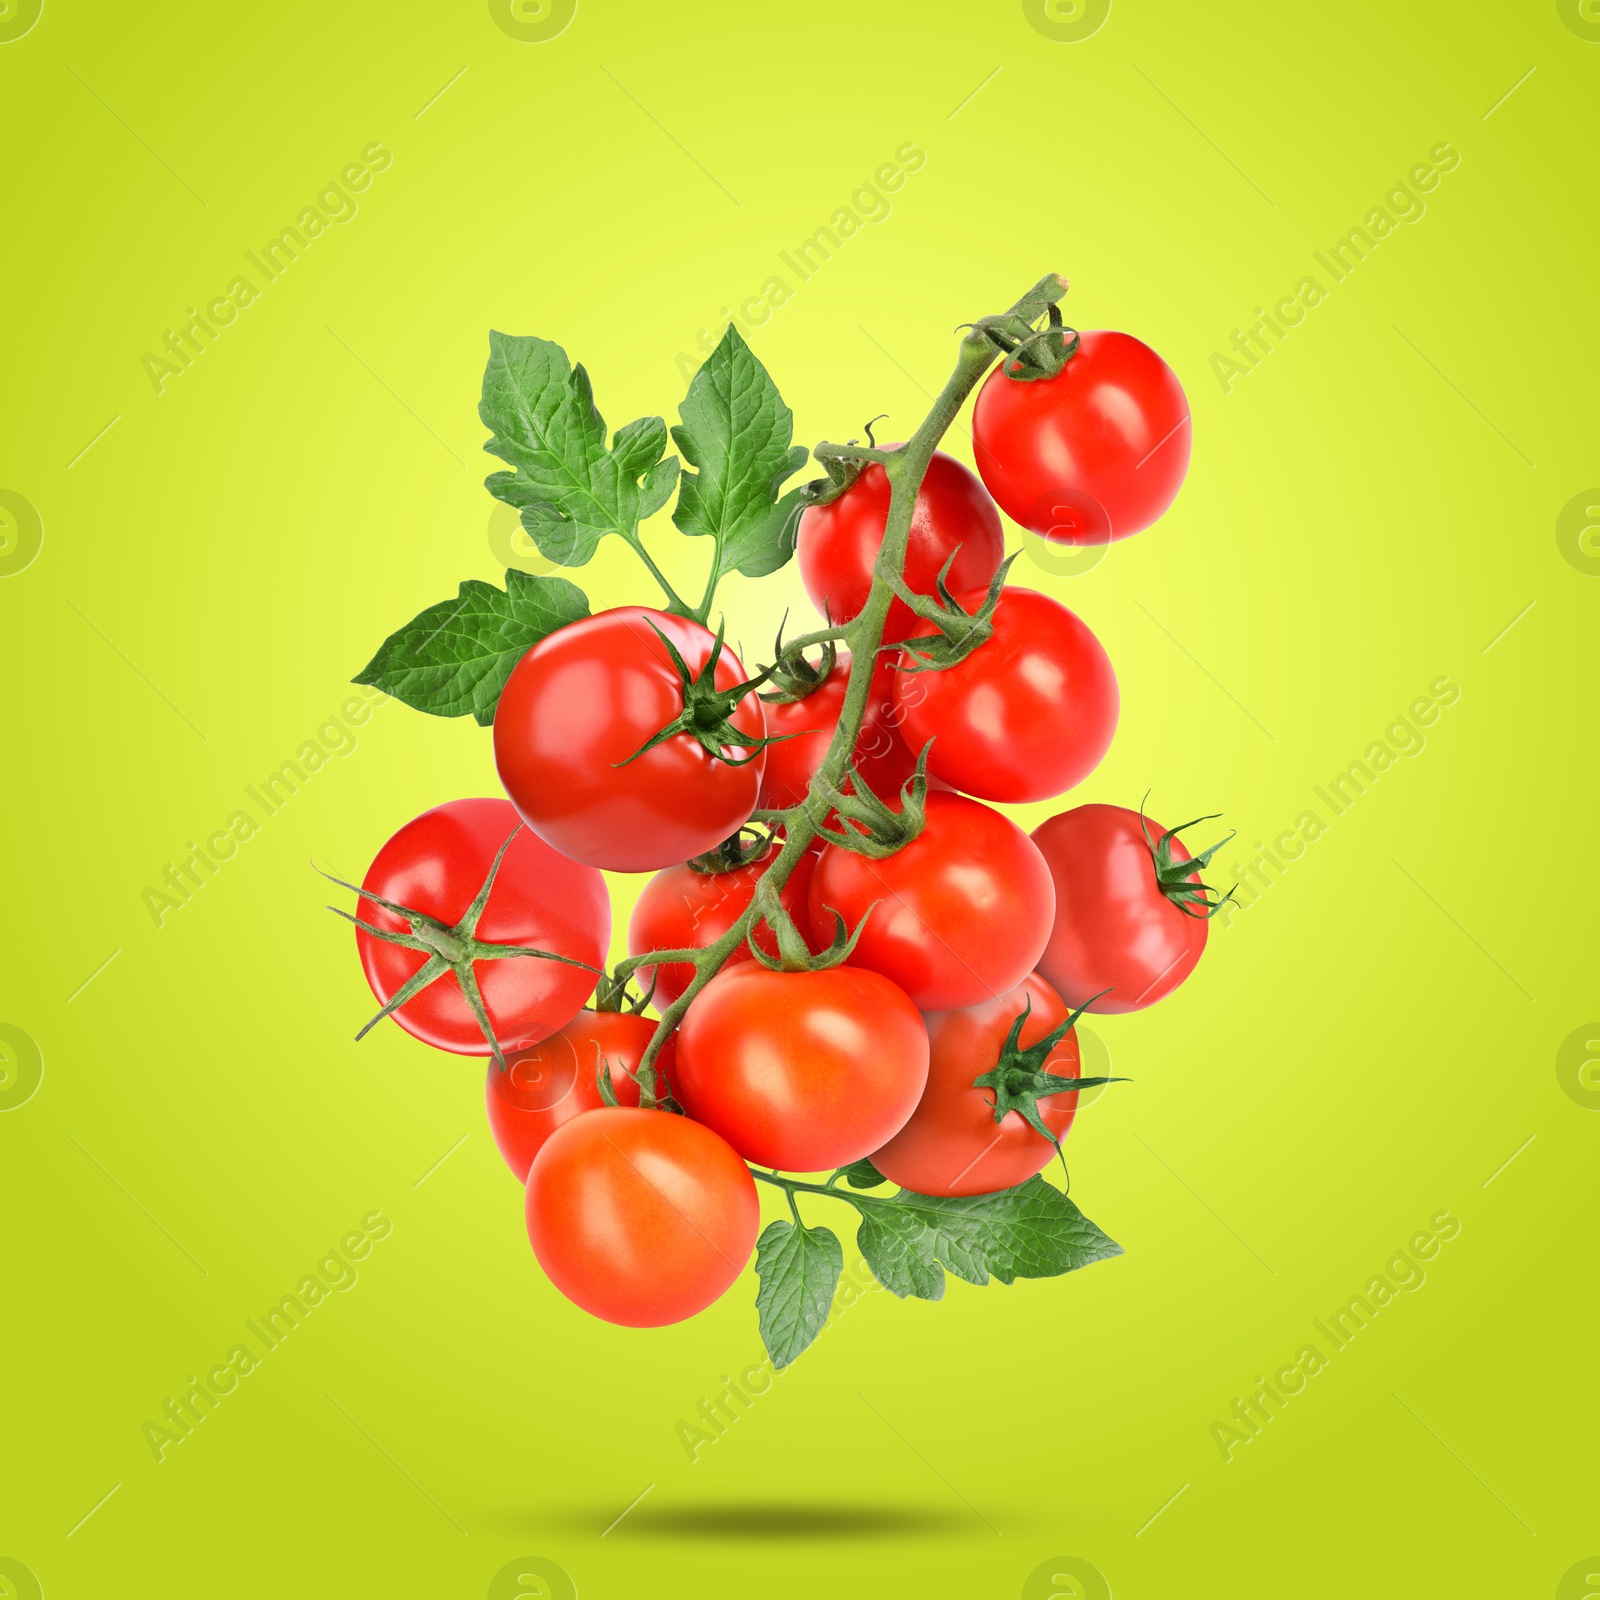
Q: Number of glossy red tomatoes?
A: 13